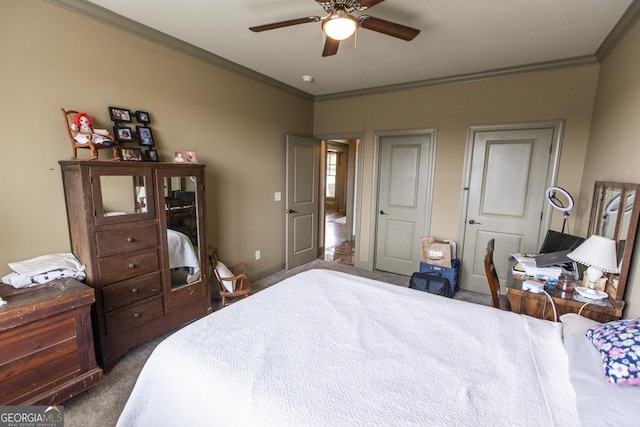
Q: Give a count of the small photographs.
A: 7